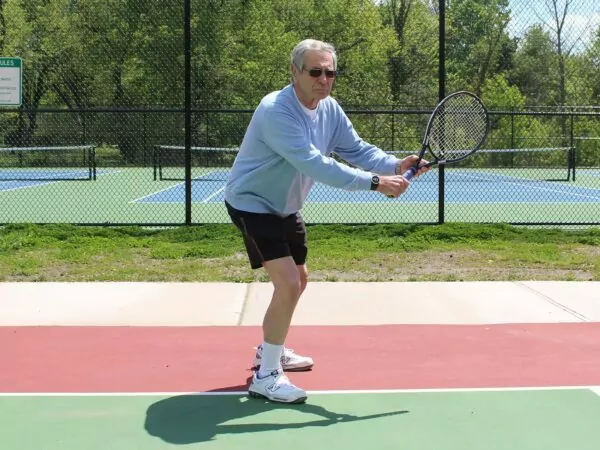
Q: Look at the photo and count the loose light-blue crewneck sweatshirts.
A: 1